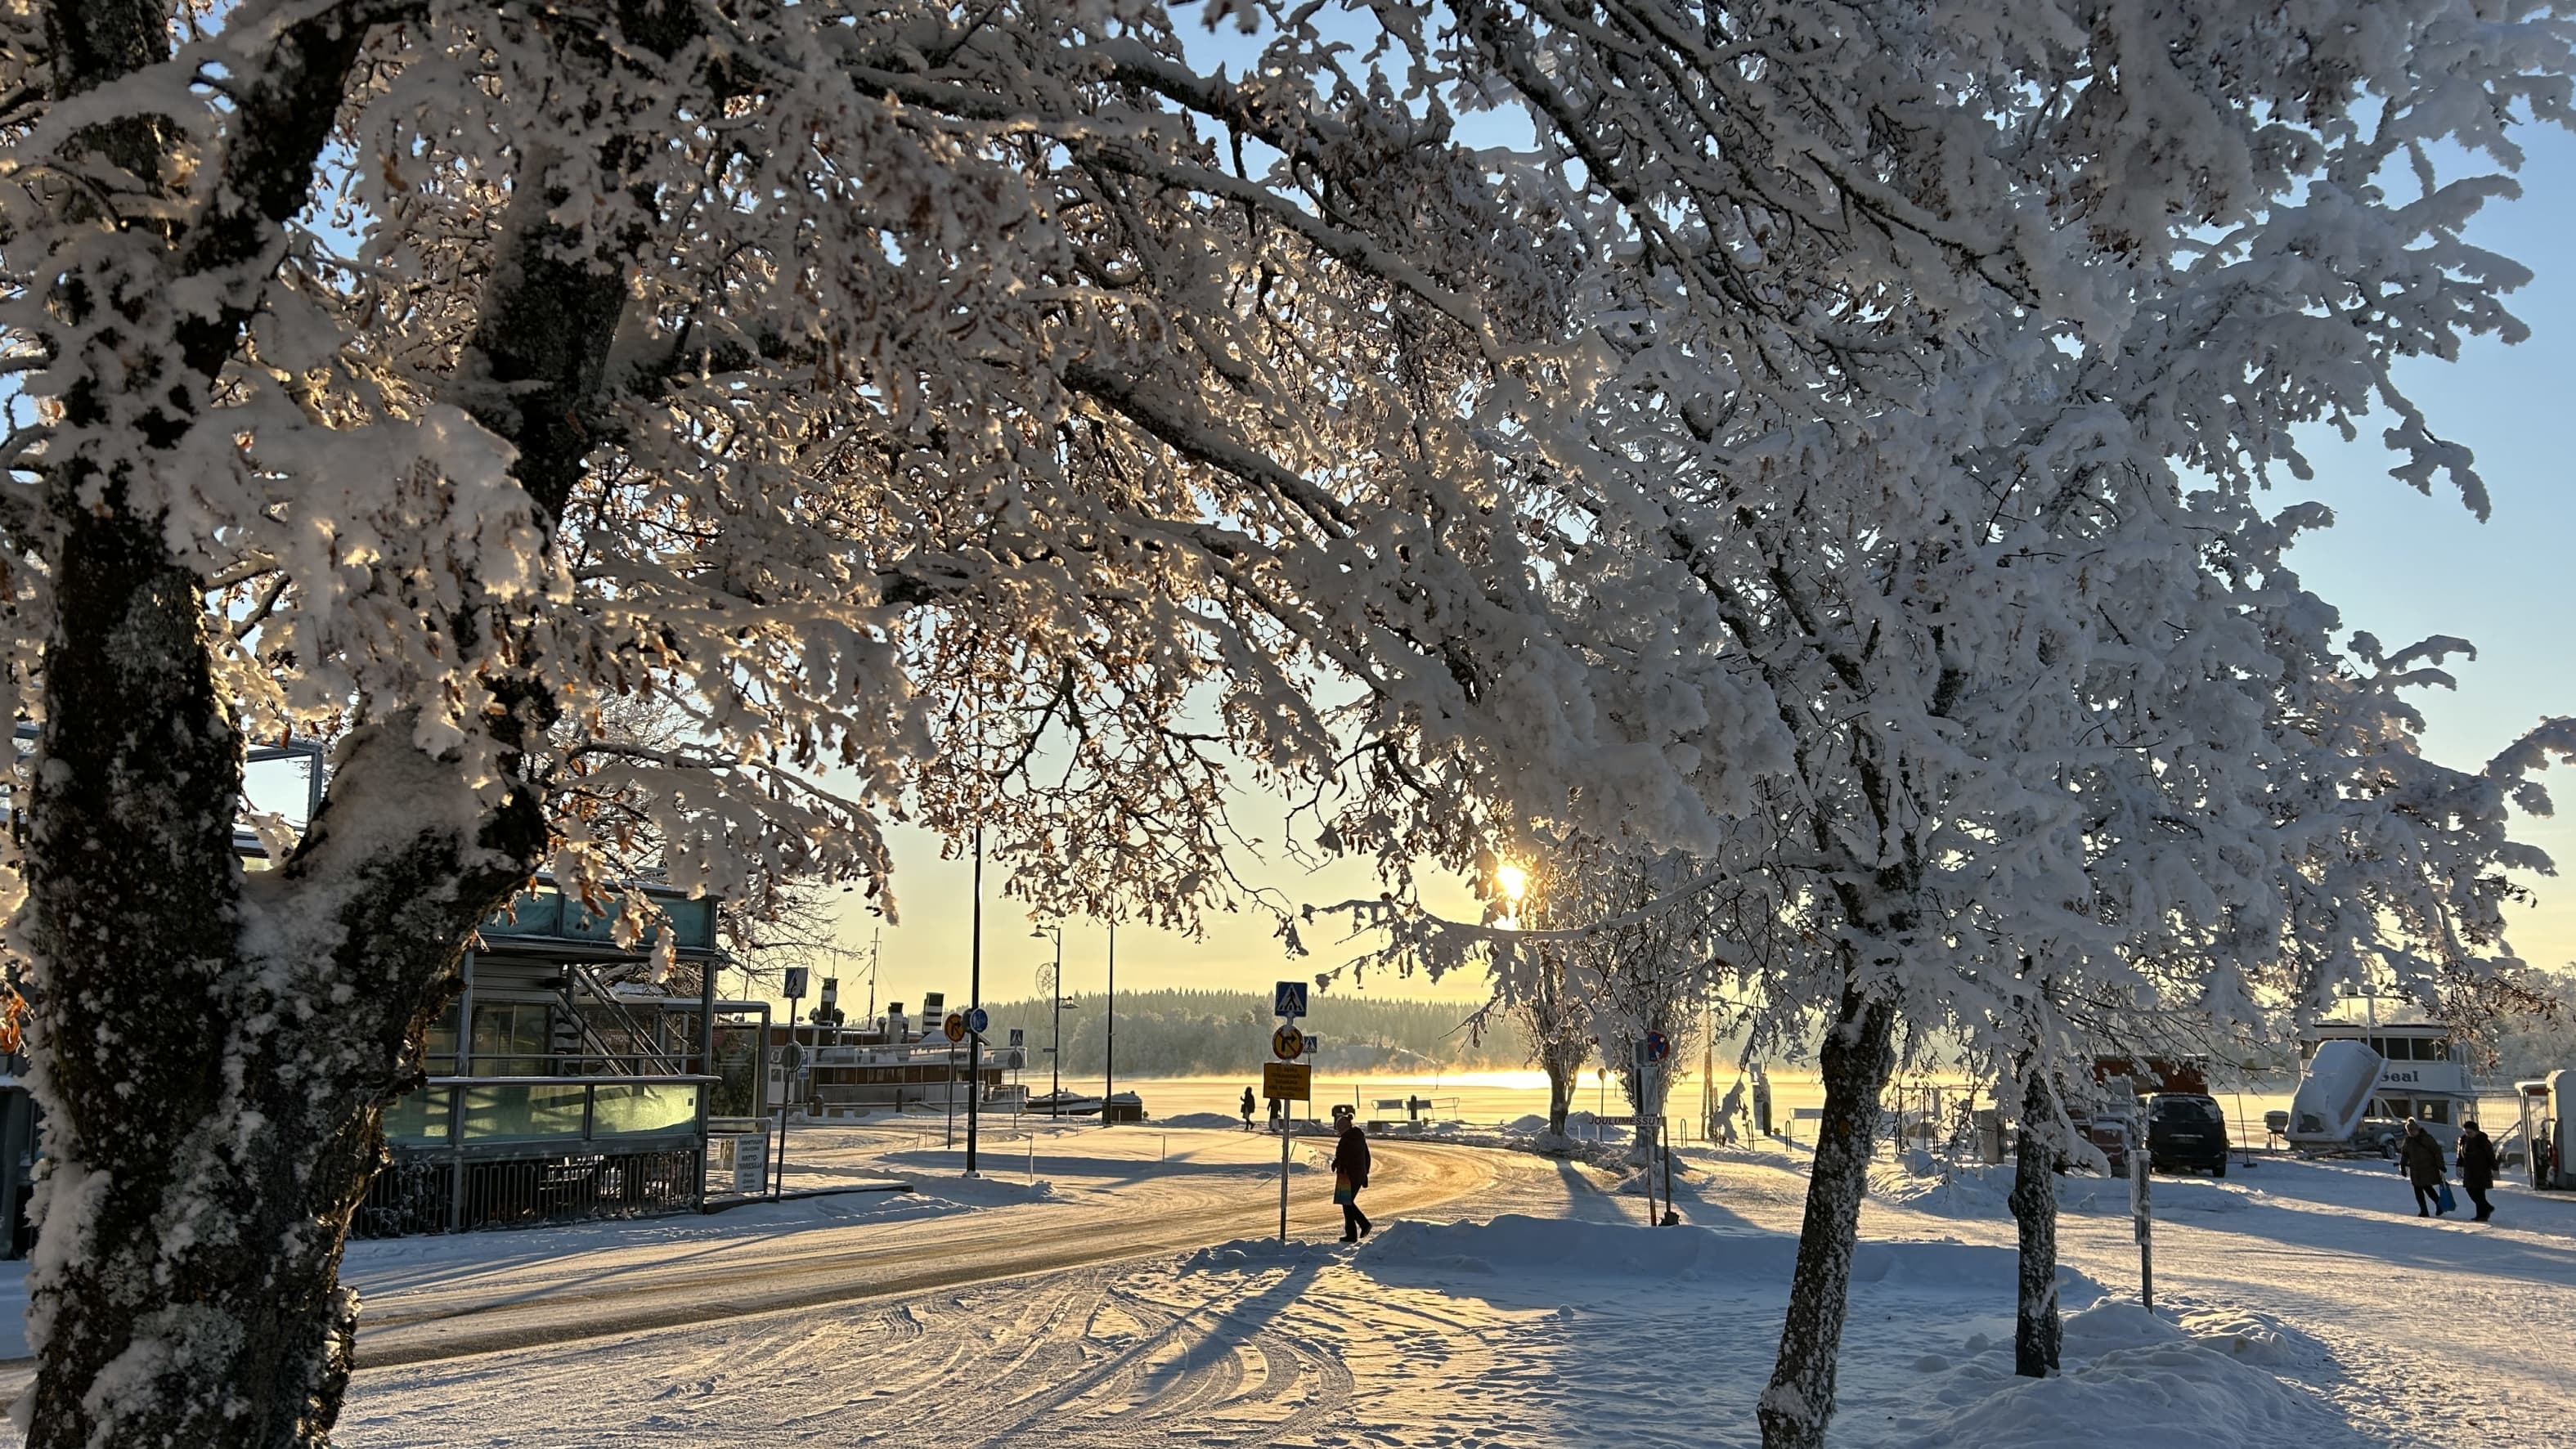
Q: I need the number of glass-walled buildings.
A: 1